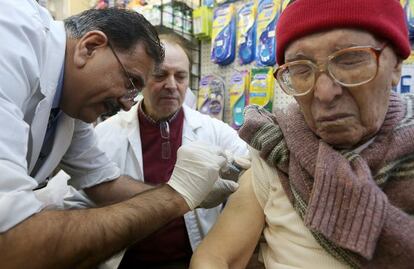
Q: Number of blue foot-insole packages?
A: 3